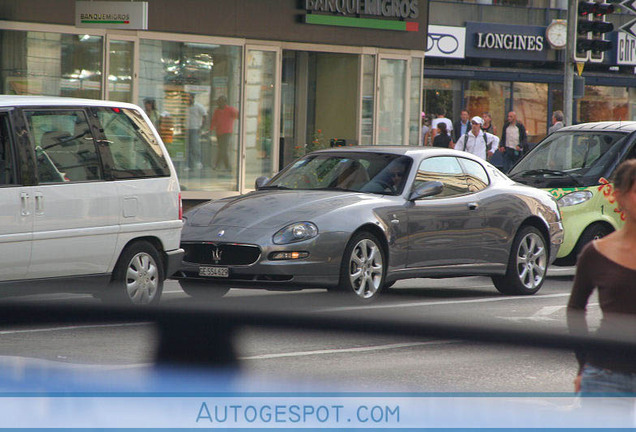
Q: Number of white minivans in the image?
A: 1